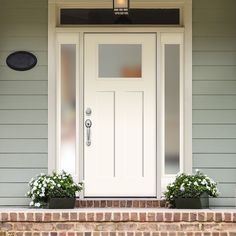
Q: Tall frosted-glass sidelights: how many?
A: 2